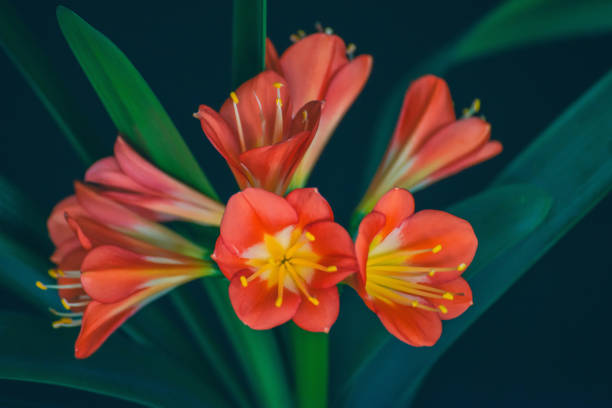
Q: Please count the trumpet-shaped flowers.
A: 8